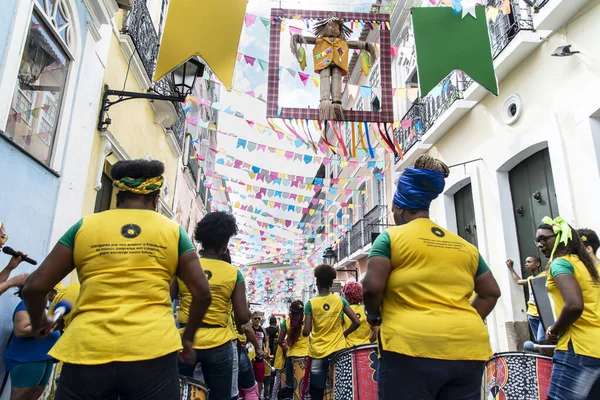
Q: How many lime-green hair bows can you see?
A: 1